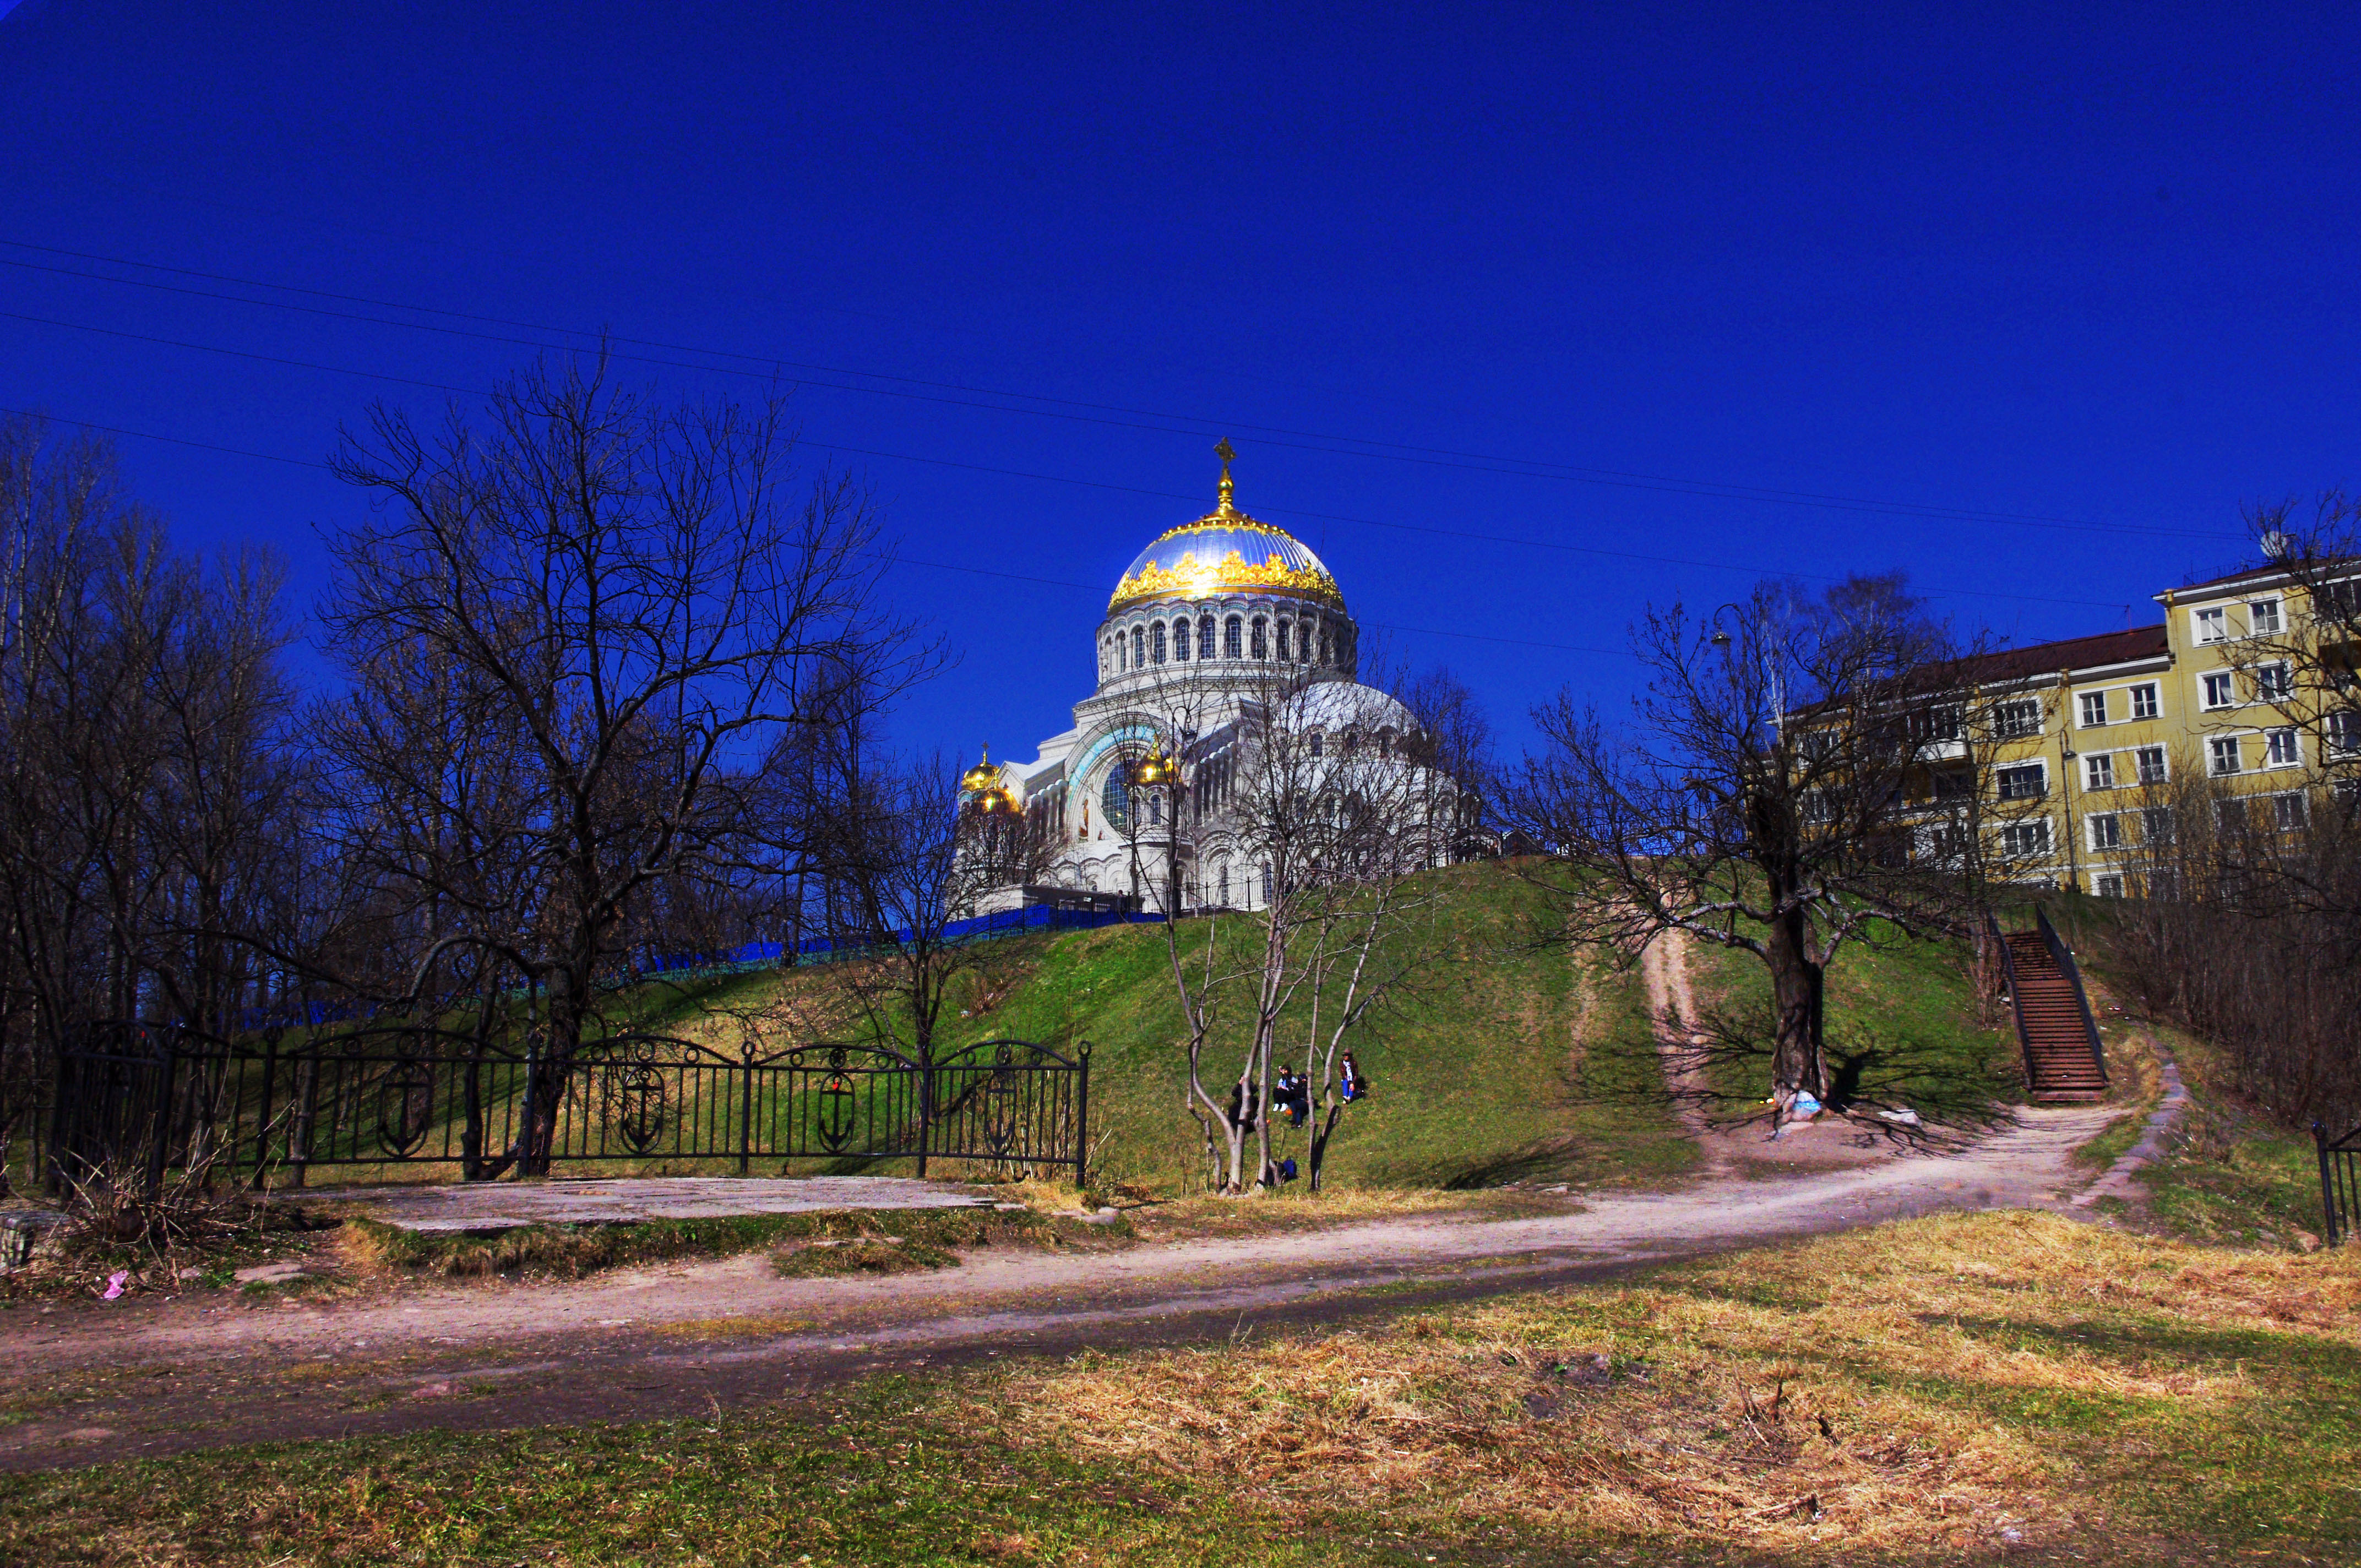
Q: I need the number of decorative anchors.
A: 4